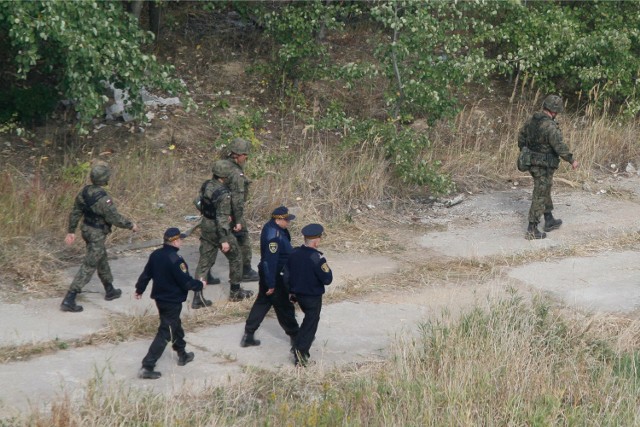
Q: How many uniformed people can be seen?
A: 7